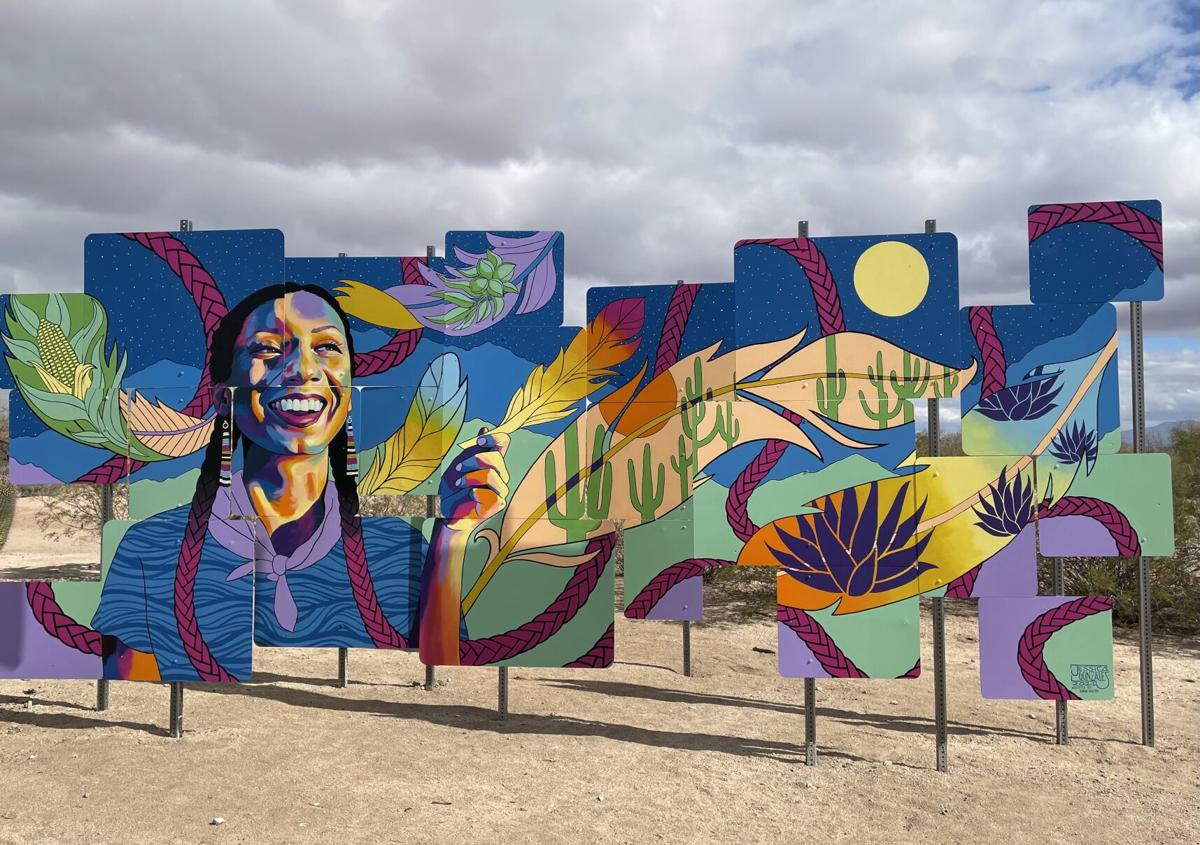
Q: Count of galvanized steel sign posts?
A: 10